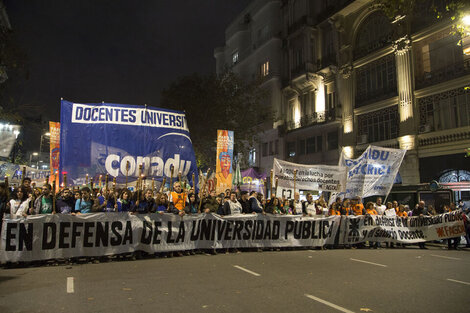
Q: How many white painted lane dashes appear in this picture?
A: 6